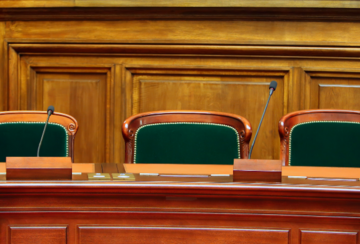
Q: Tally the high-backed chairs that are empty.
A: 3